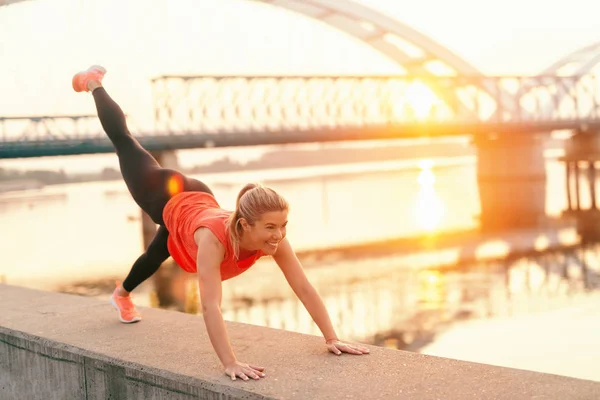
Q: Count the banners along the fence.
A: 0